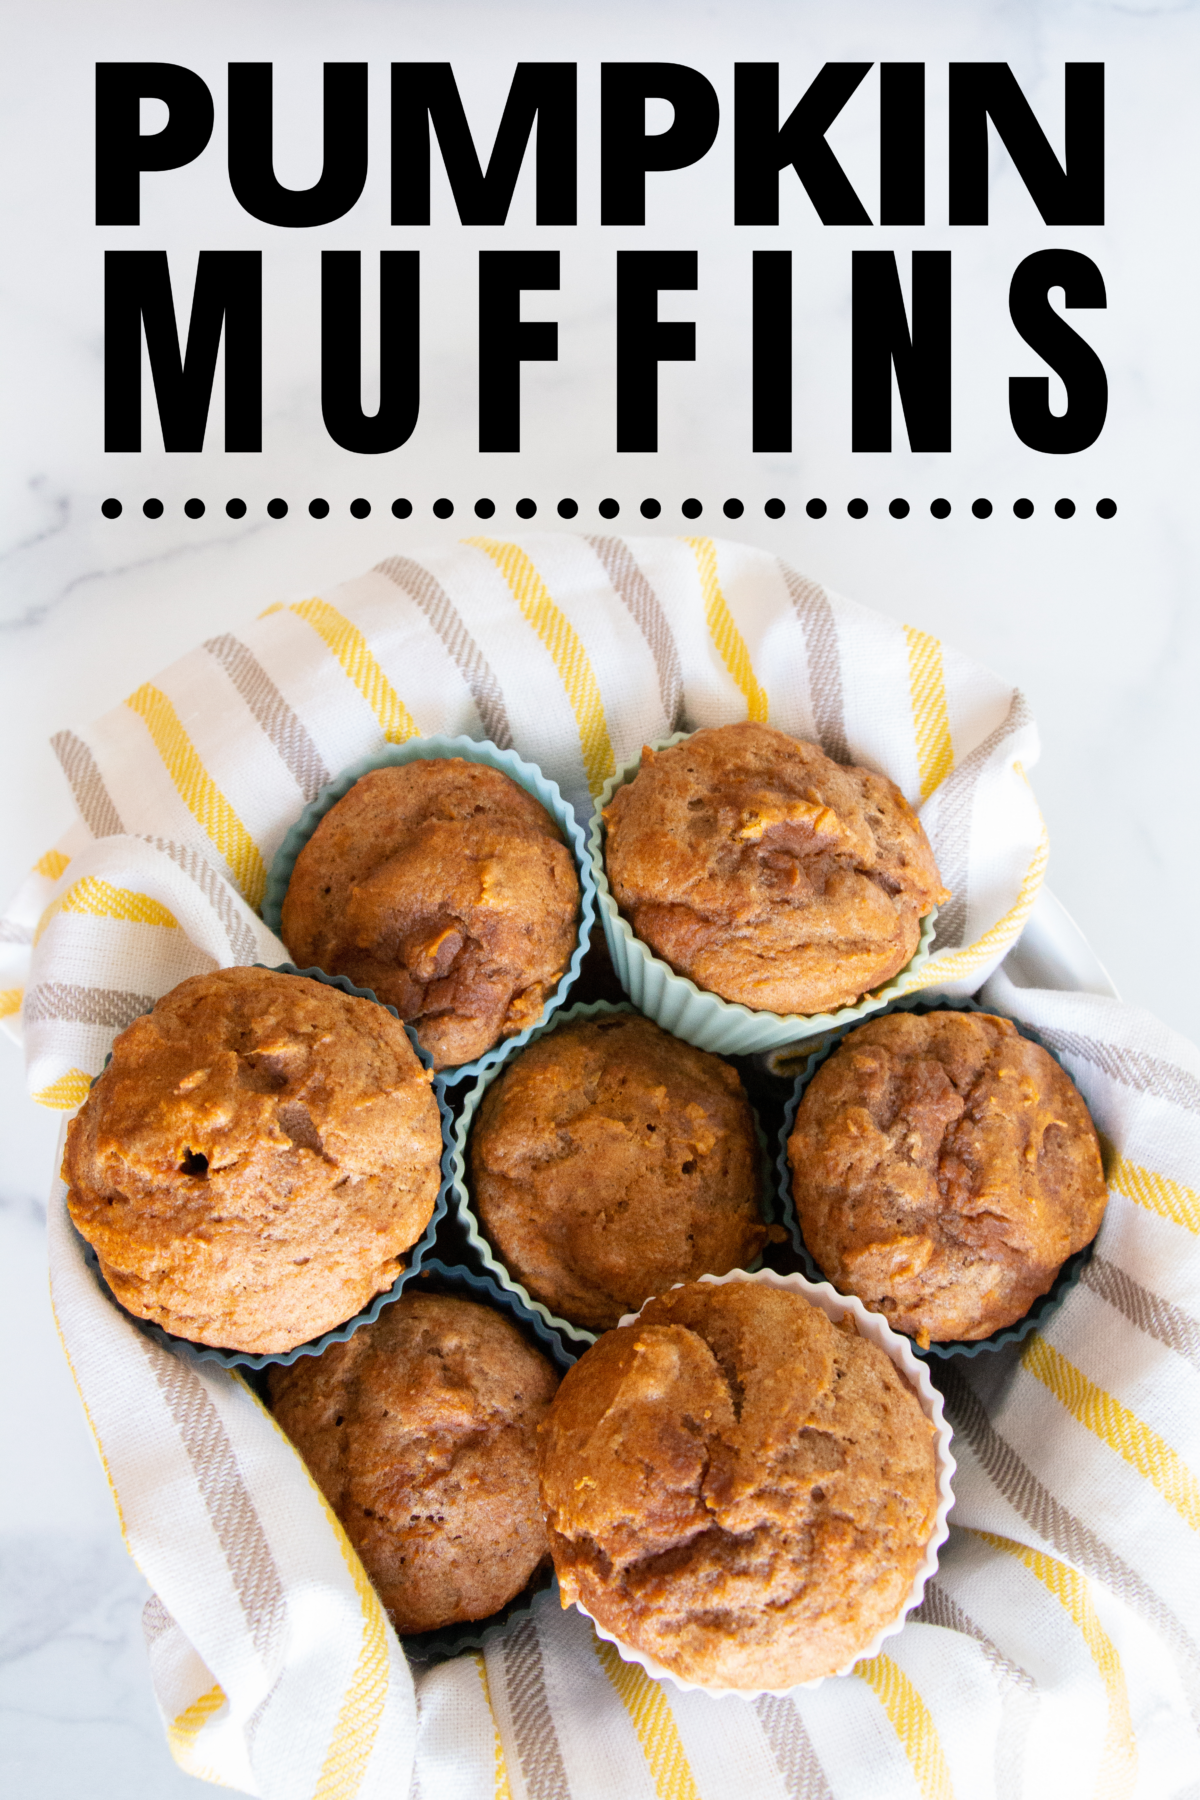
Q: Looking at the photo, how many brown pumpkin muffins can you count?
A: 7